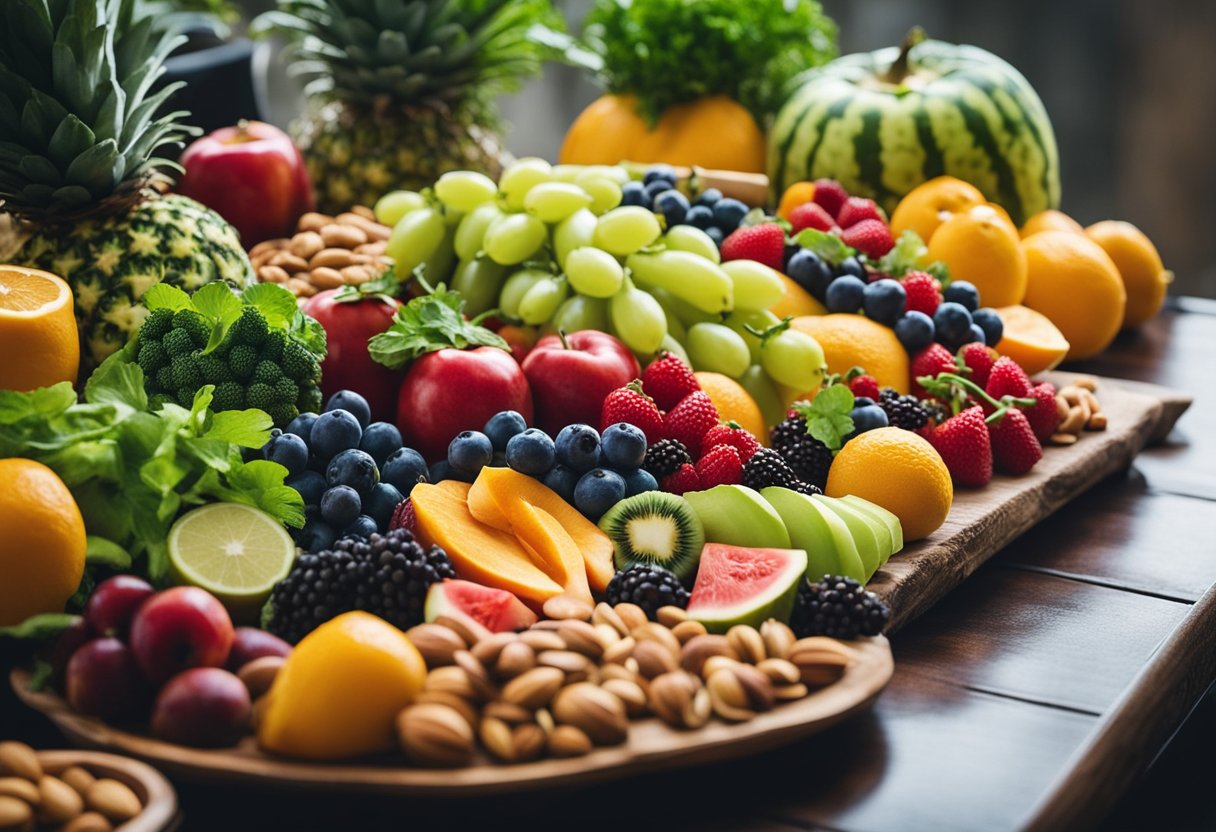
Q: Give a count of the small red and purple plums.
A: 6